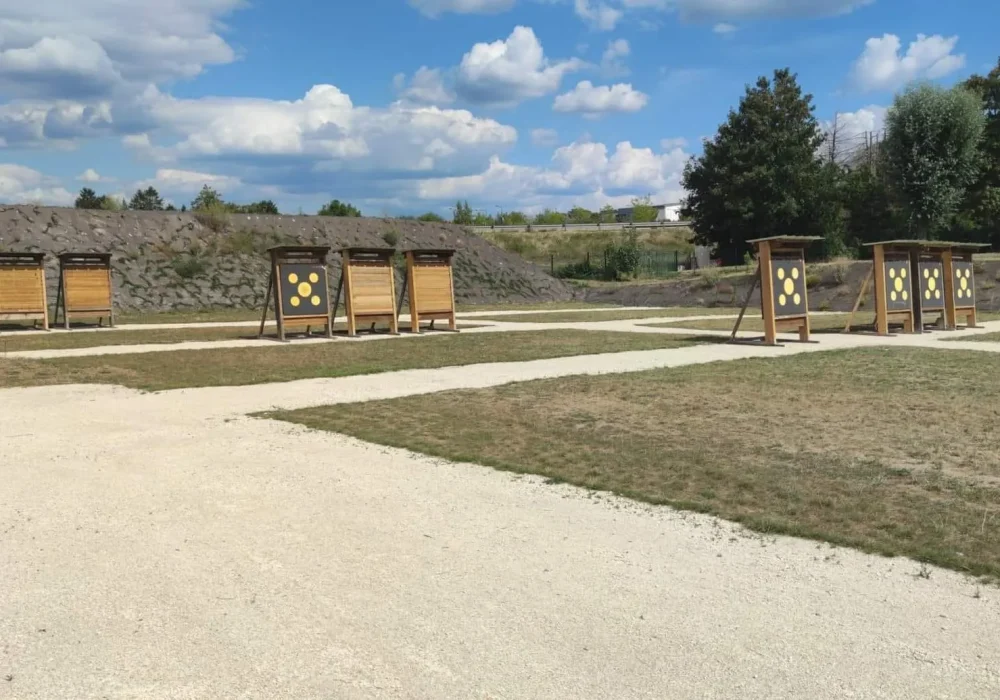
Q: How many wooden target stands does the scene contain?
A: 9